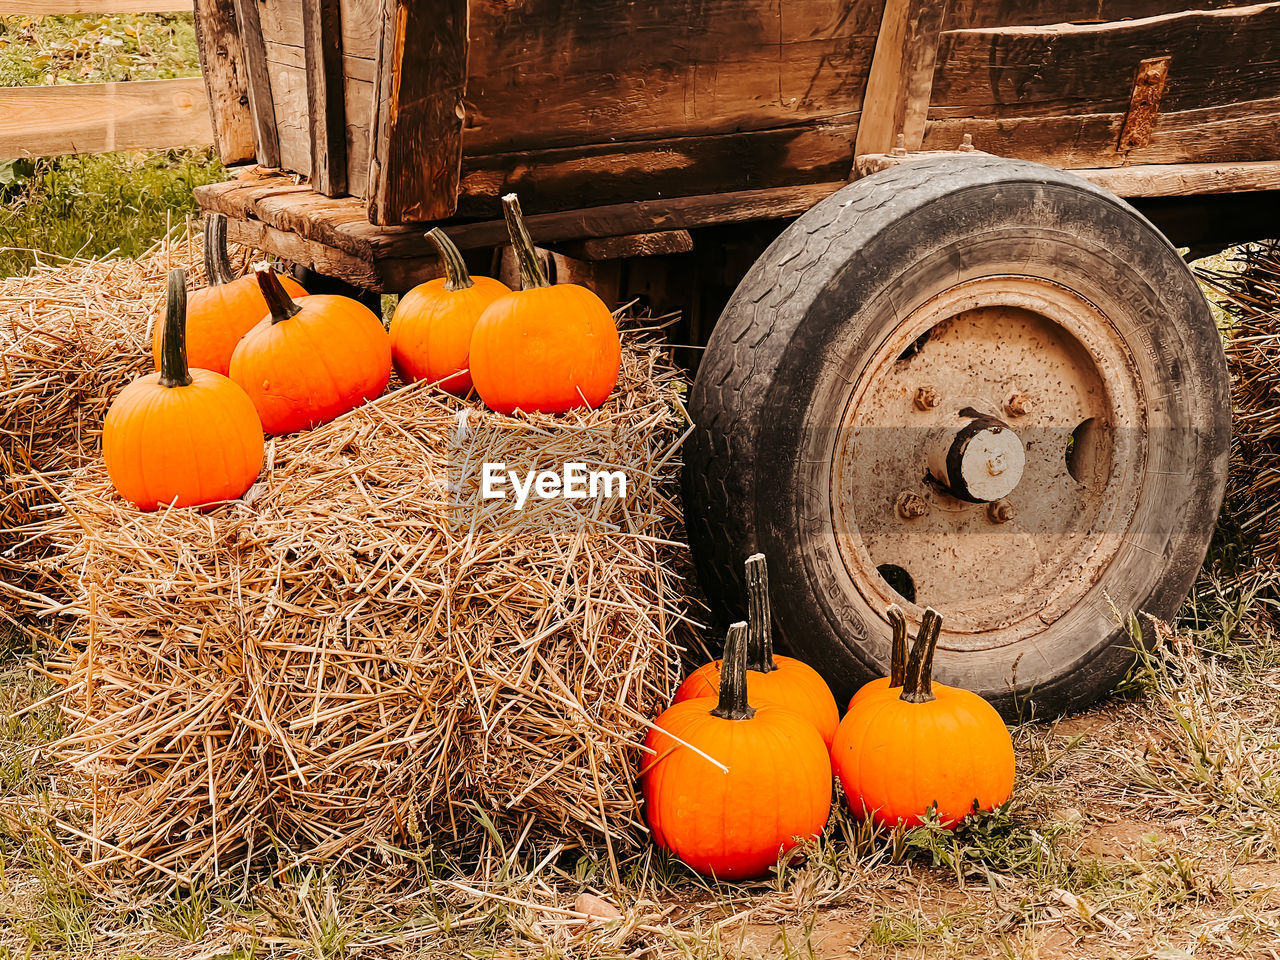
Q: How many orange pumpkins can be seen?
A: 9